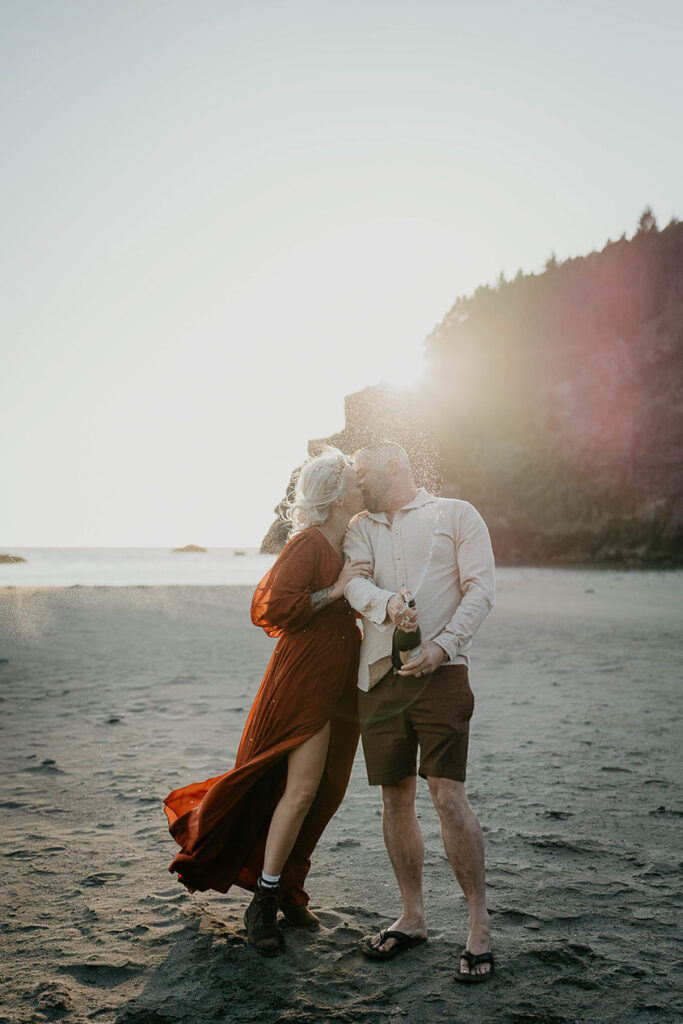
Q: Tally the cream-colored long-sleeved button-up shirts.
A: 1